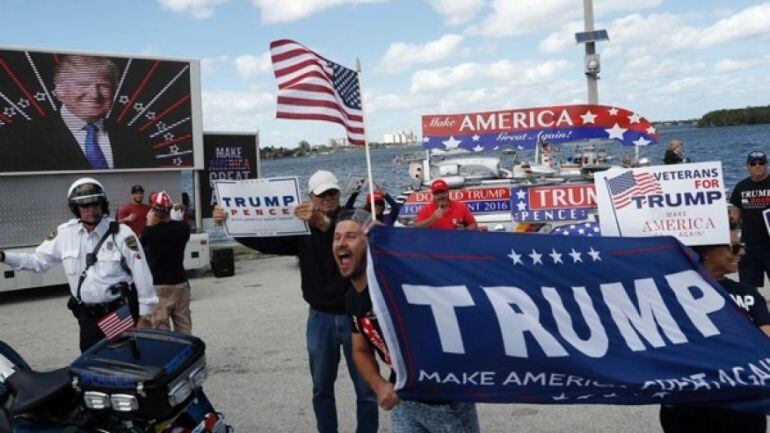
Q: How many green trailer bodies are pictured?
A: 0